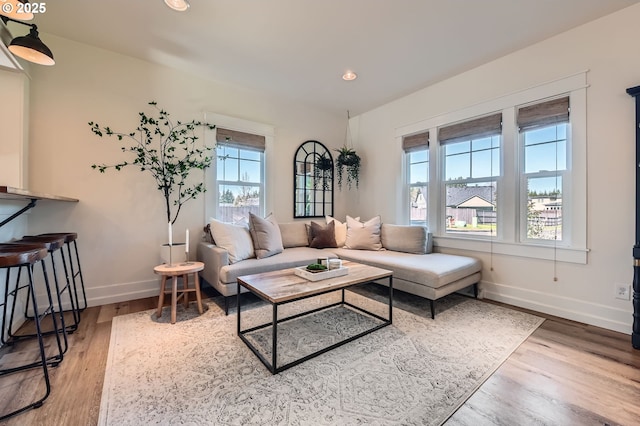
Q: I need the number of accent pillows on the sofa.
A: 5